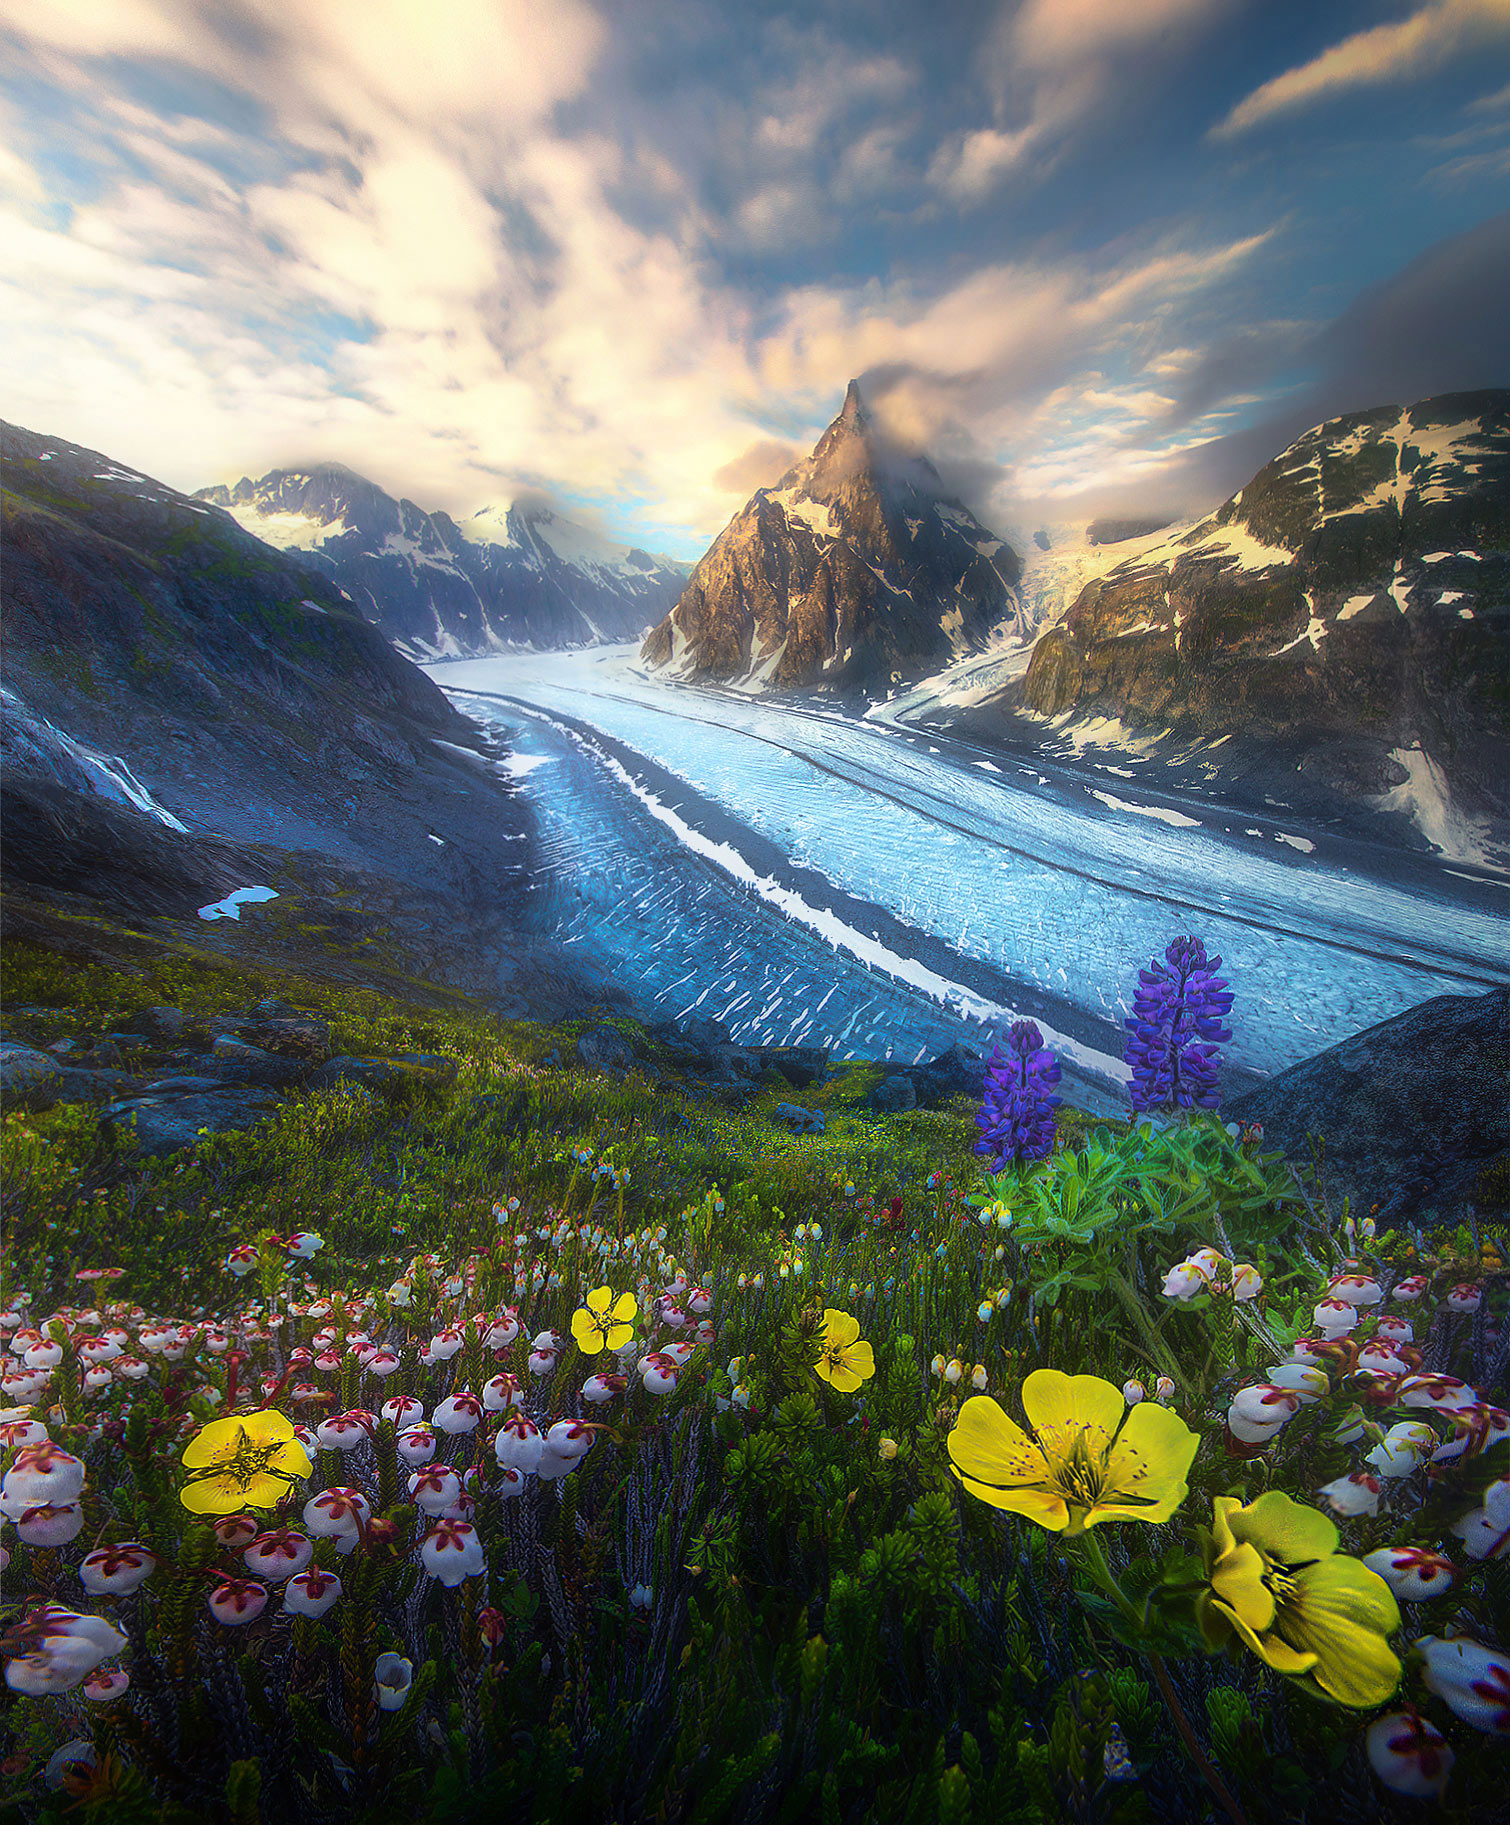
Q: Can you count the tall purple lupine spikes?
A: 2